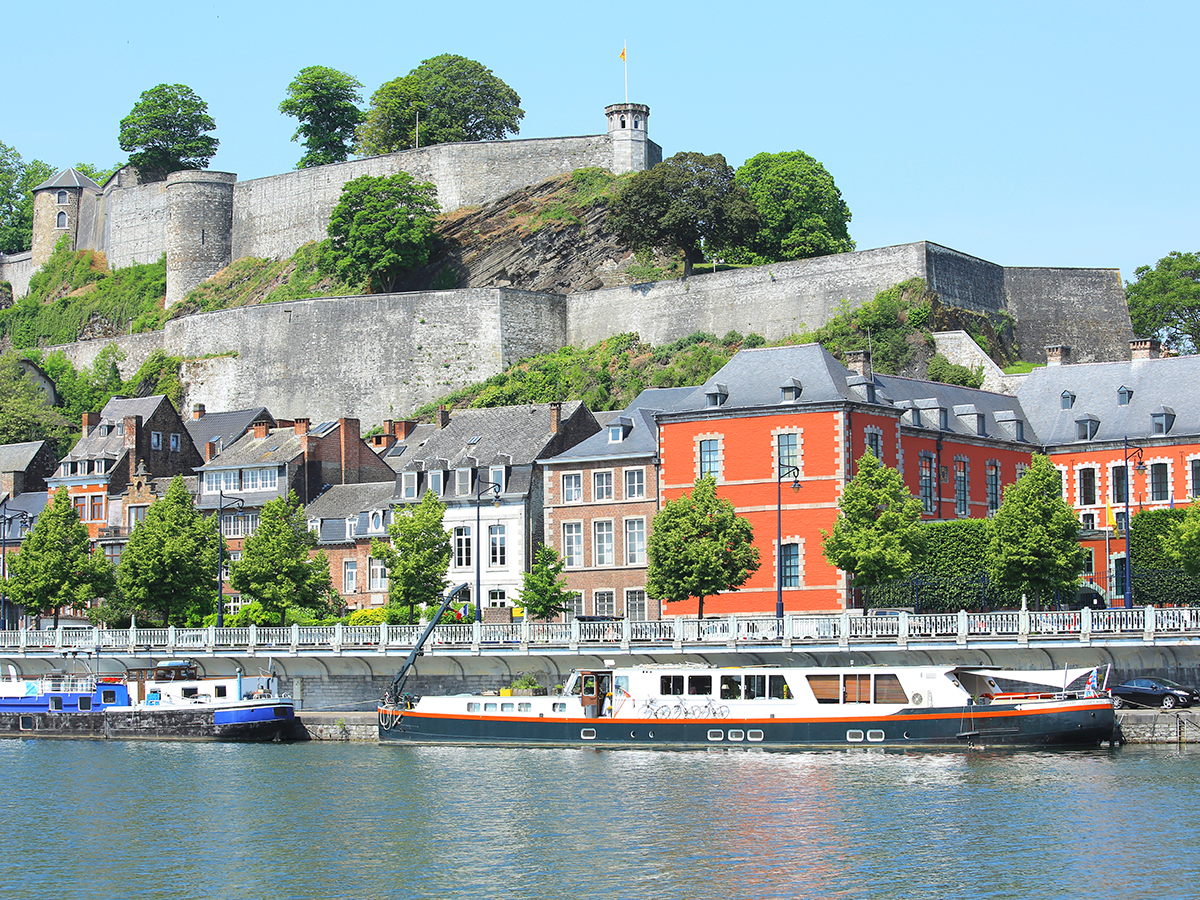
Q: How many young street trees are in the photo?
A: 9